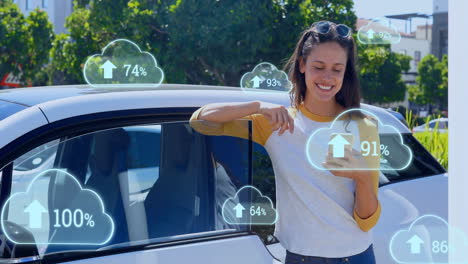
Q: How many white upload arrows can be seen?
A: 7